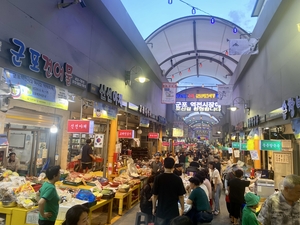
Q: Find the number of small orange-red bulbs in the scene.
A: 5